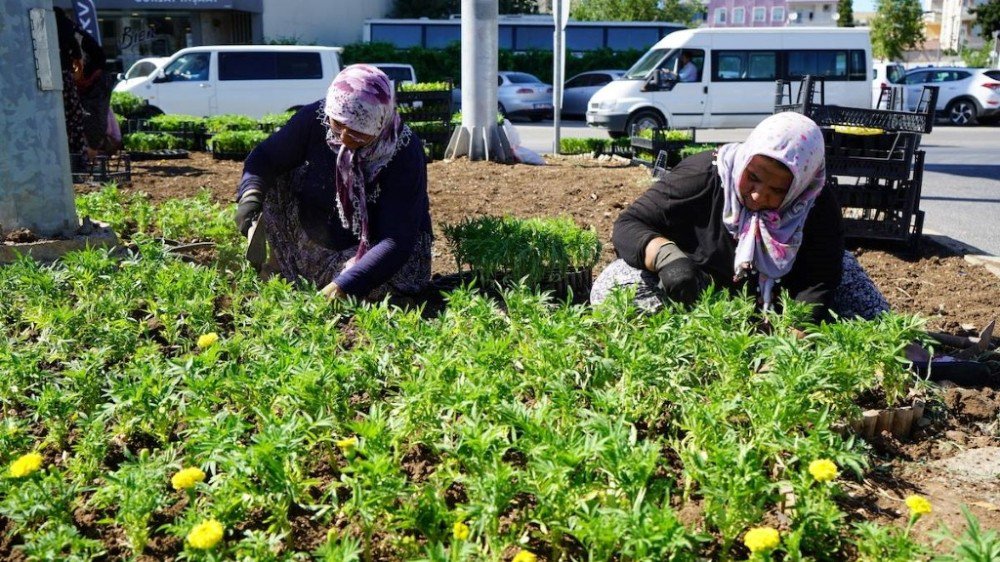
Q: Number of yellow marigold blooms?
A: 10